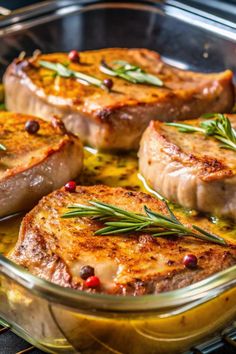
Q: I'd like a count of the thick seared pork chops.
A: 4